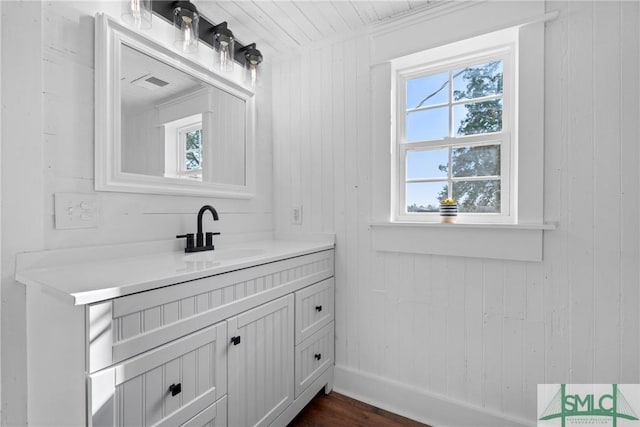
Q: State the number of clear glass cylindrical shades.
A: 4